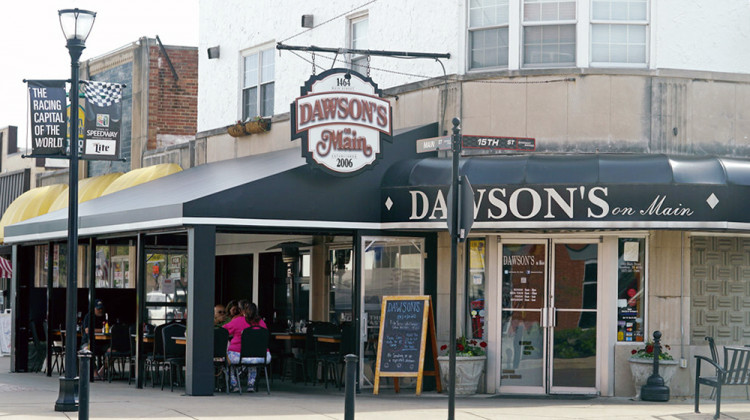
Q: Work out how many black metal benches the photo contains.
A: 1